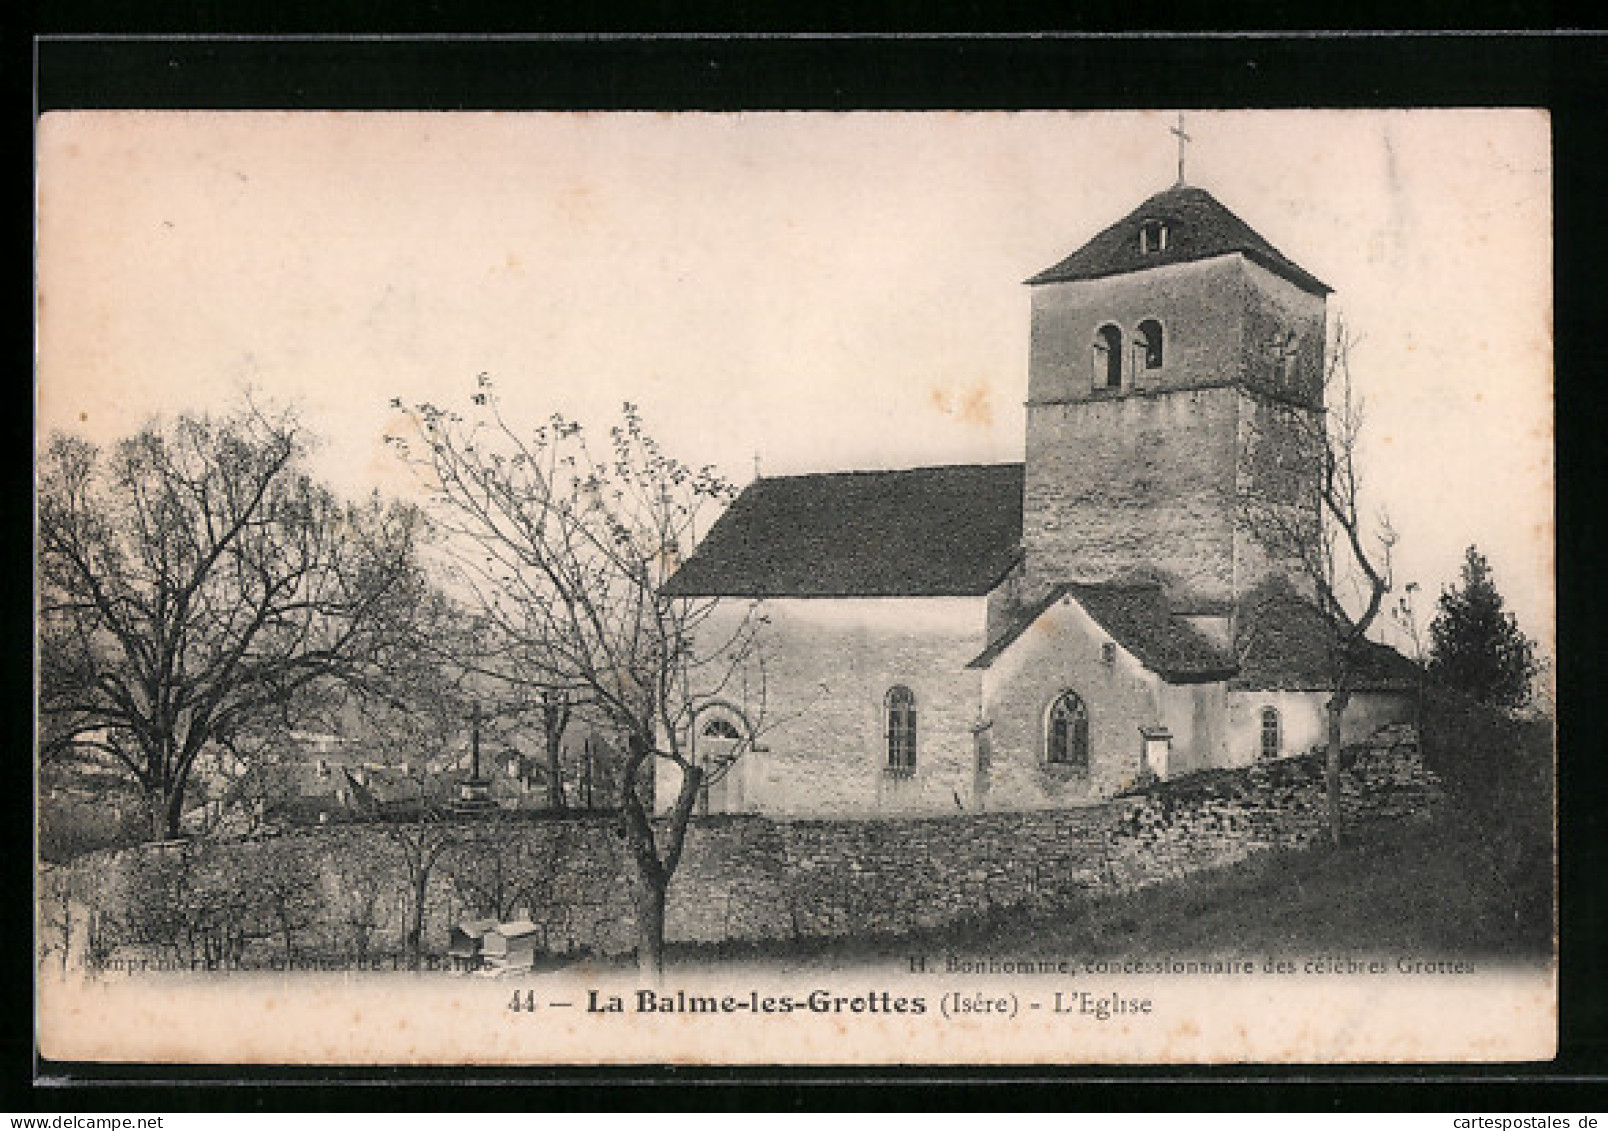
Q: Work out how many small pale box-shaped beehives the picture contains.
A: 2